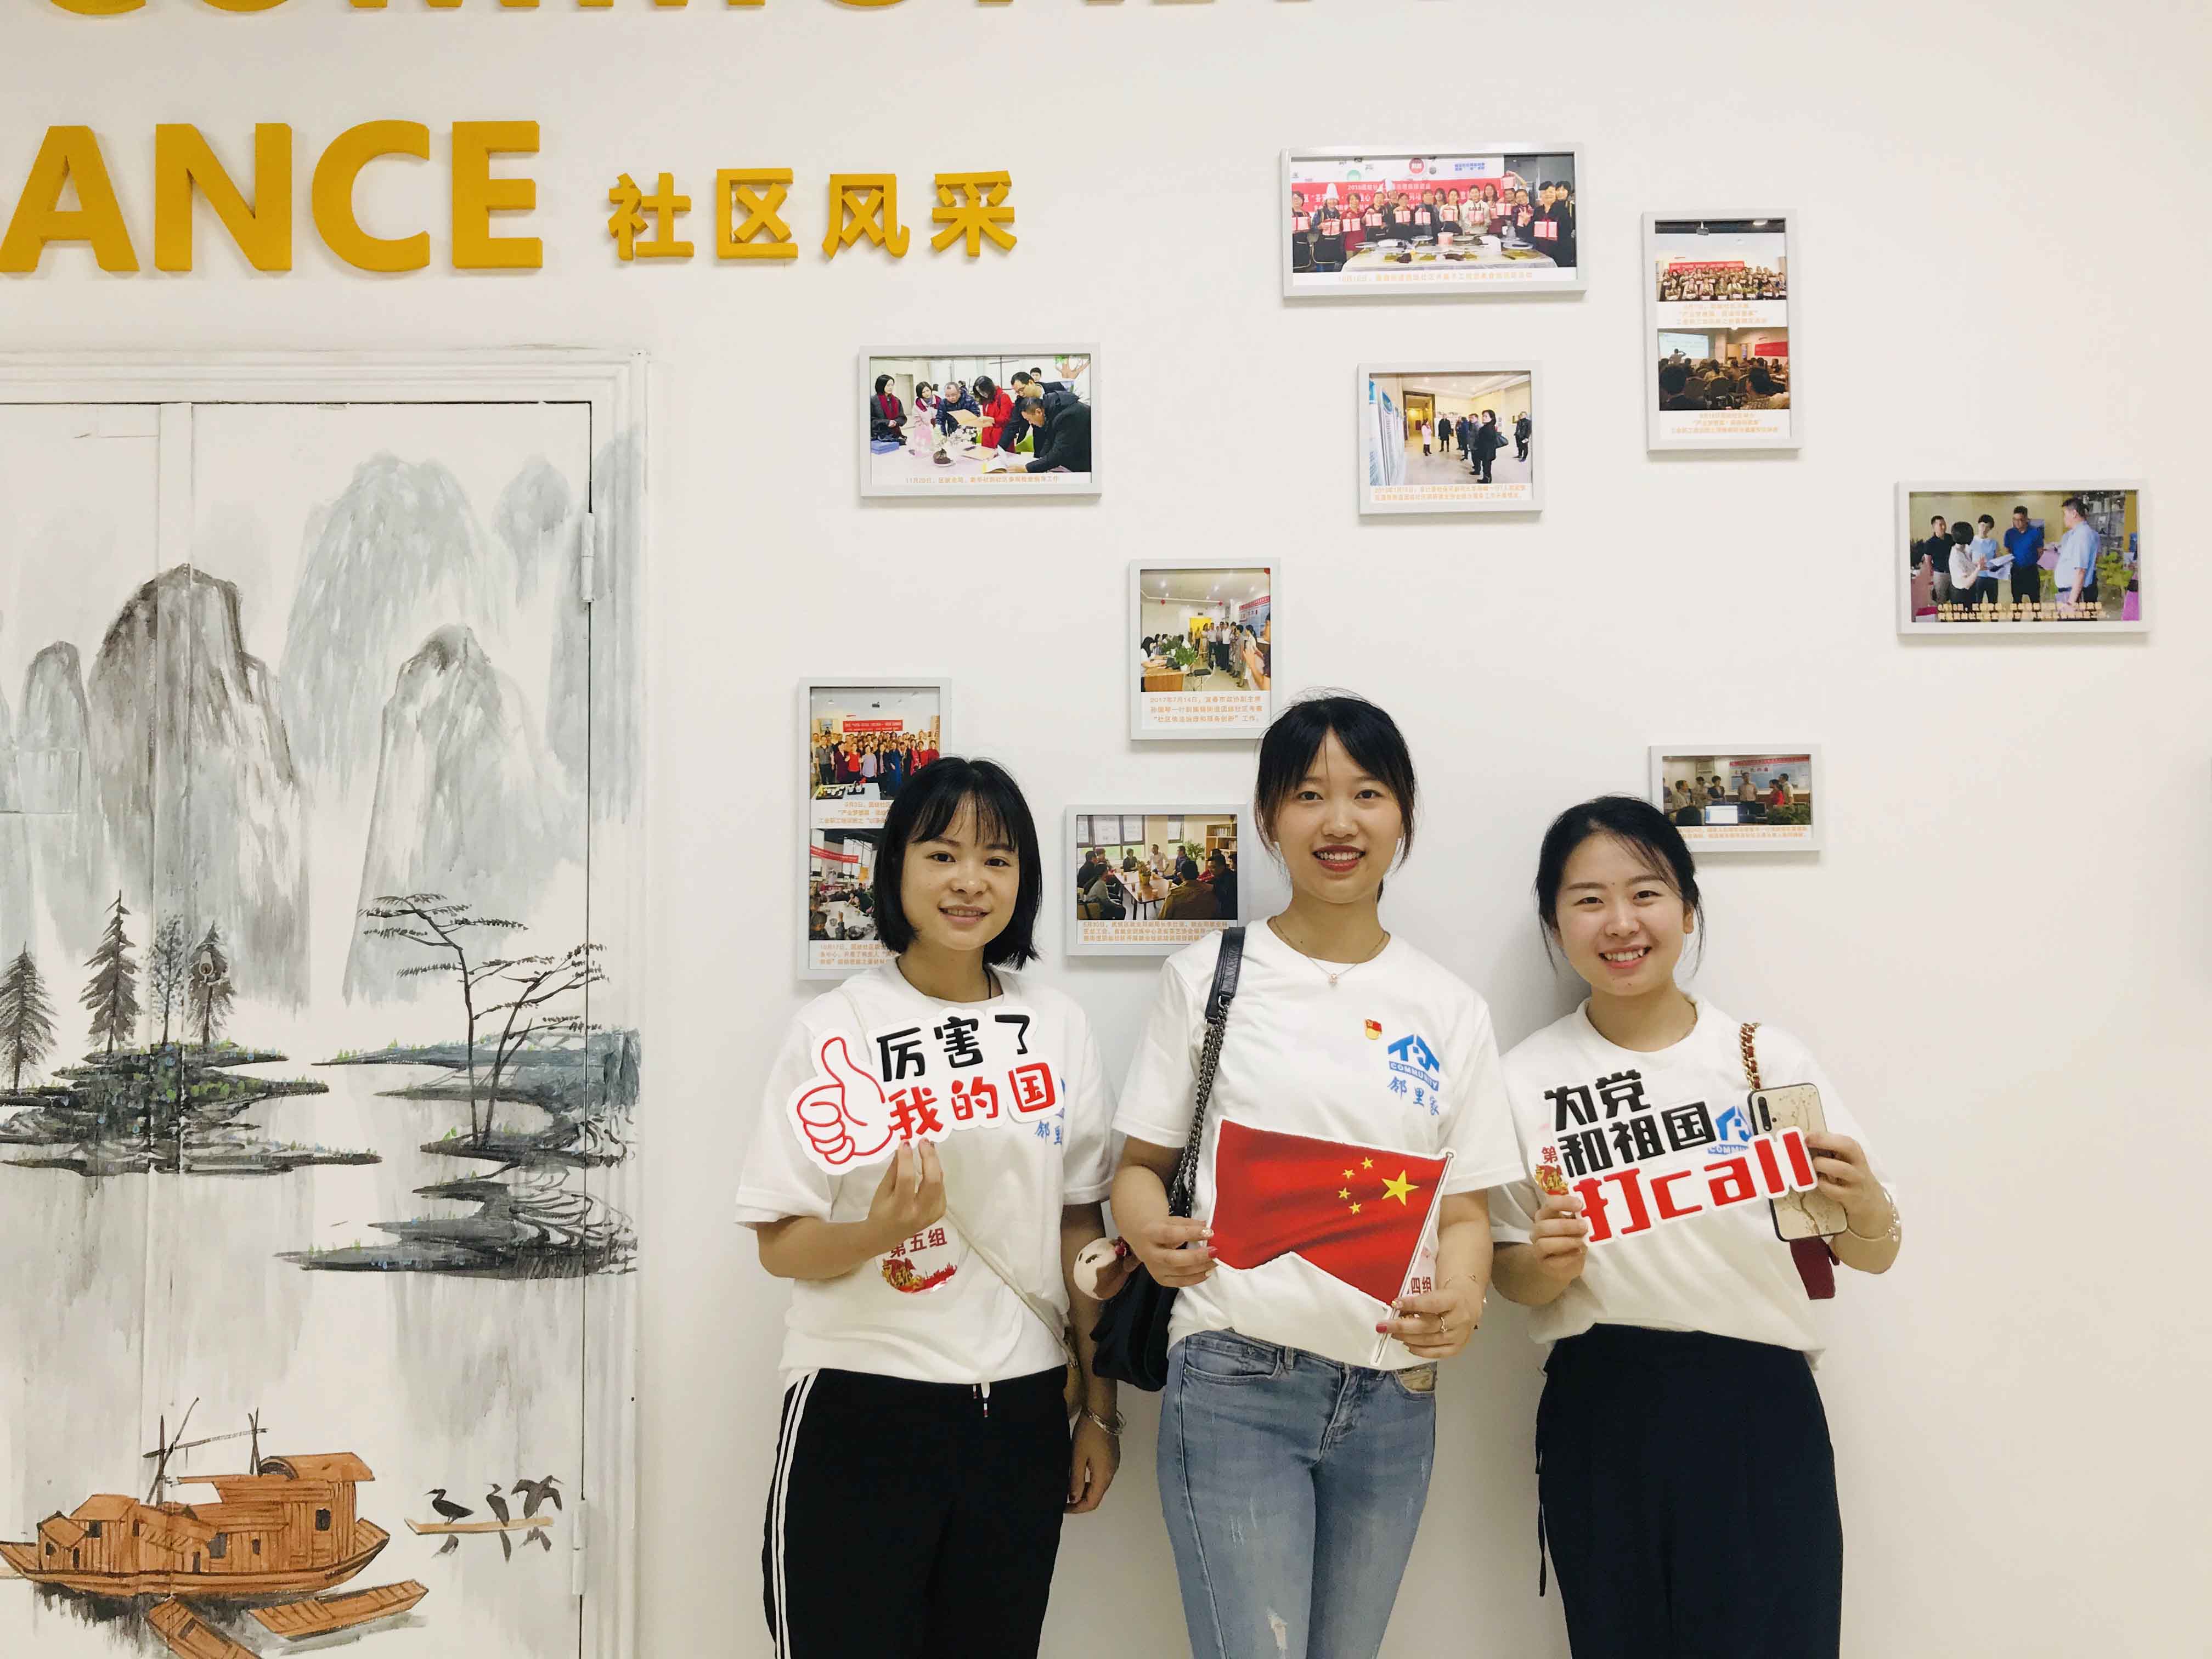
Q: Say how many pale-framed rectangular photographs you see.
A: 9